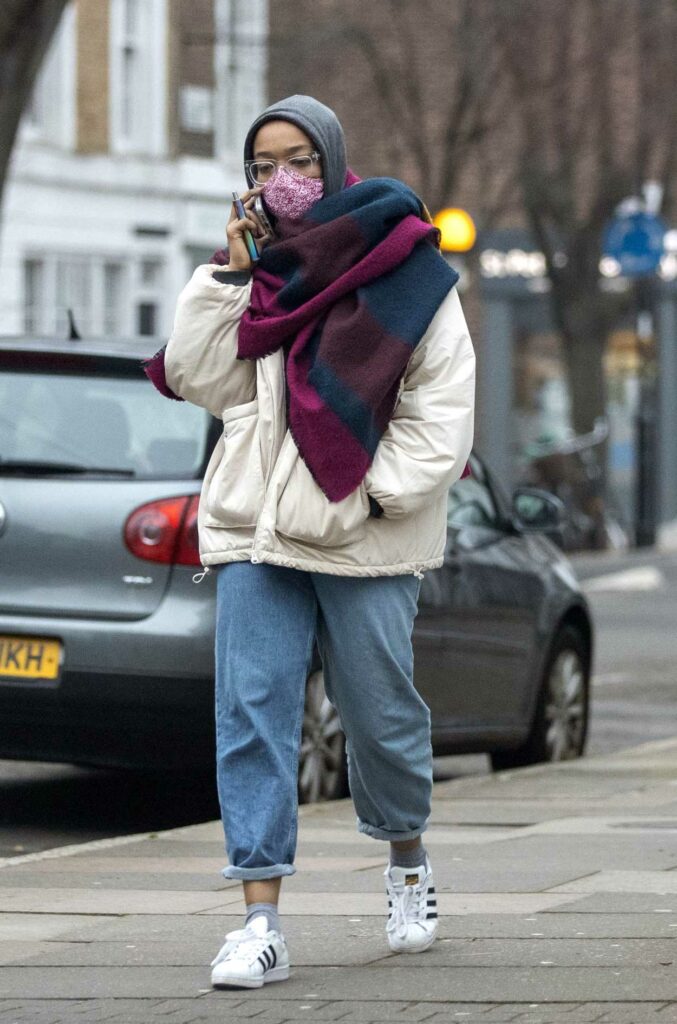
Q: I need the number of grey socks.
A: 2